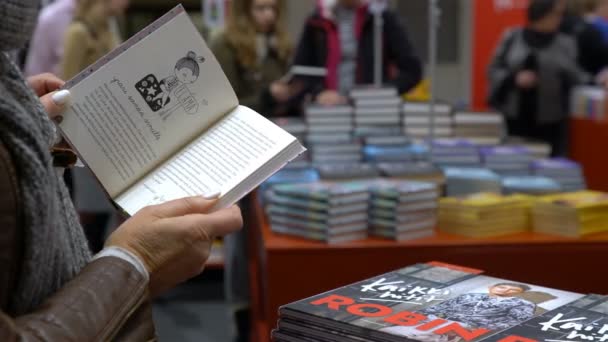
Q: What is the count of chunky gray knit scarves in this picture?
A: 1